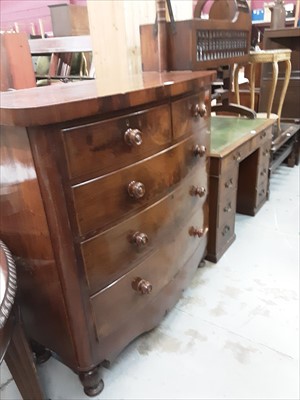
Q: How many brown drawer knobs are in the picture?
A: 8